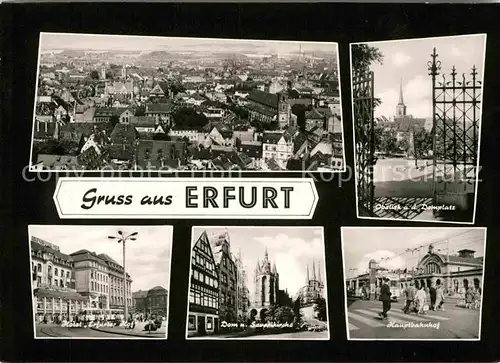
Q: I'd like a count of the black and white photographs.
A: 5